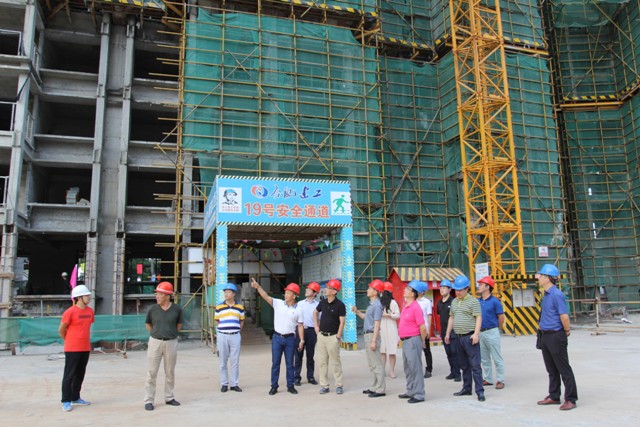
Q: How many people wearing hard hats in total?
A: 14